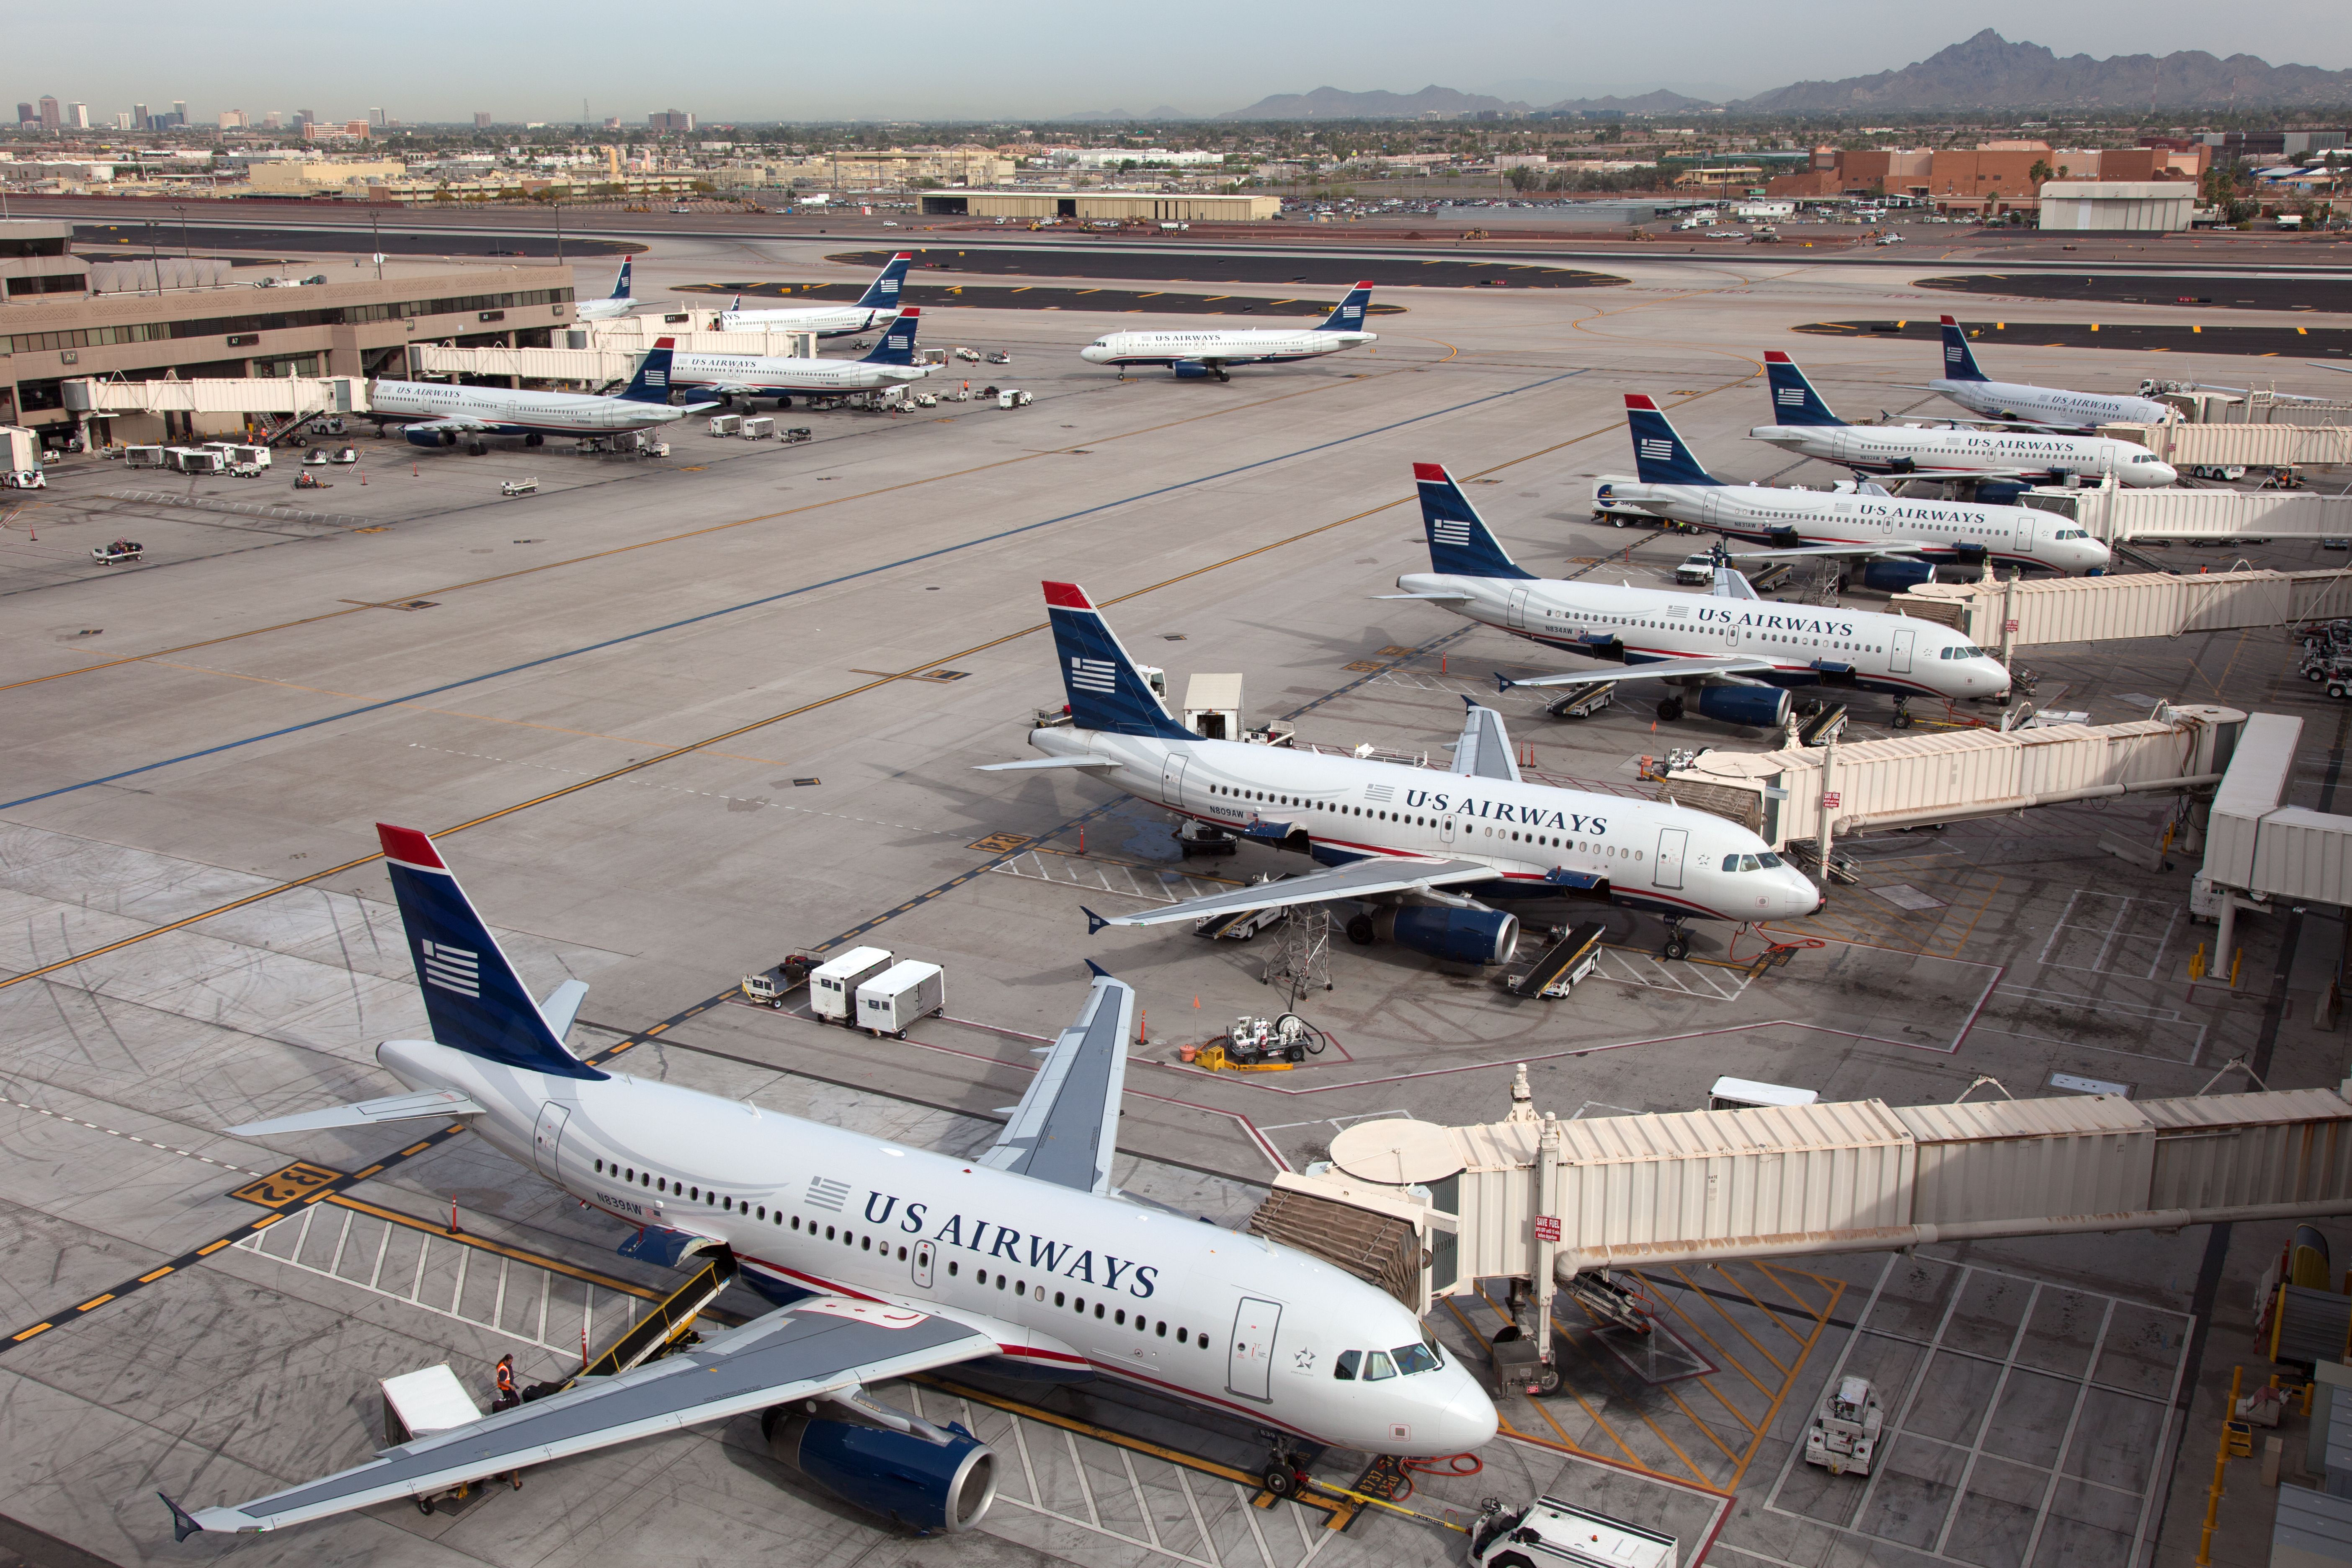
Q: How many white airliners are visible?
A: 11